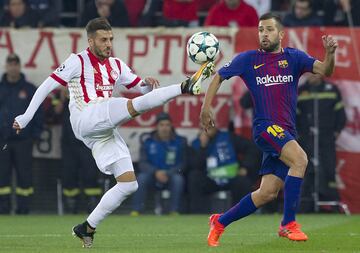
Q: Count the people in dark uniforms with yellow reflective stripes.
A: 3